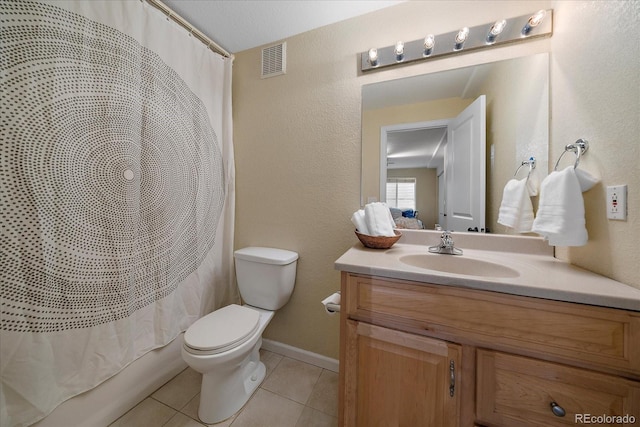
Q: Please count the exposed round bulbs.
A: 6